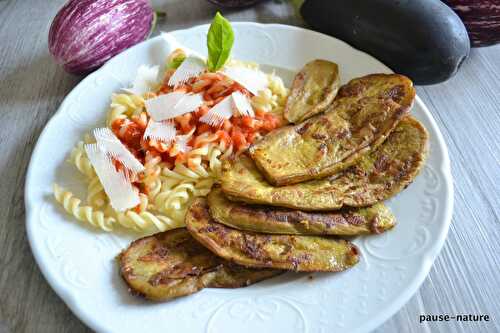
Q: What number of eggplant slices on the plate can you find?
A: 6